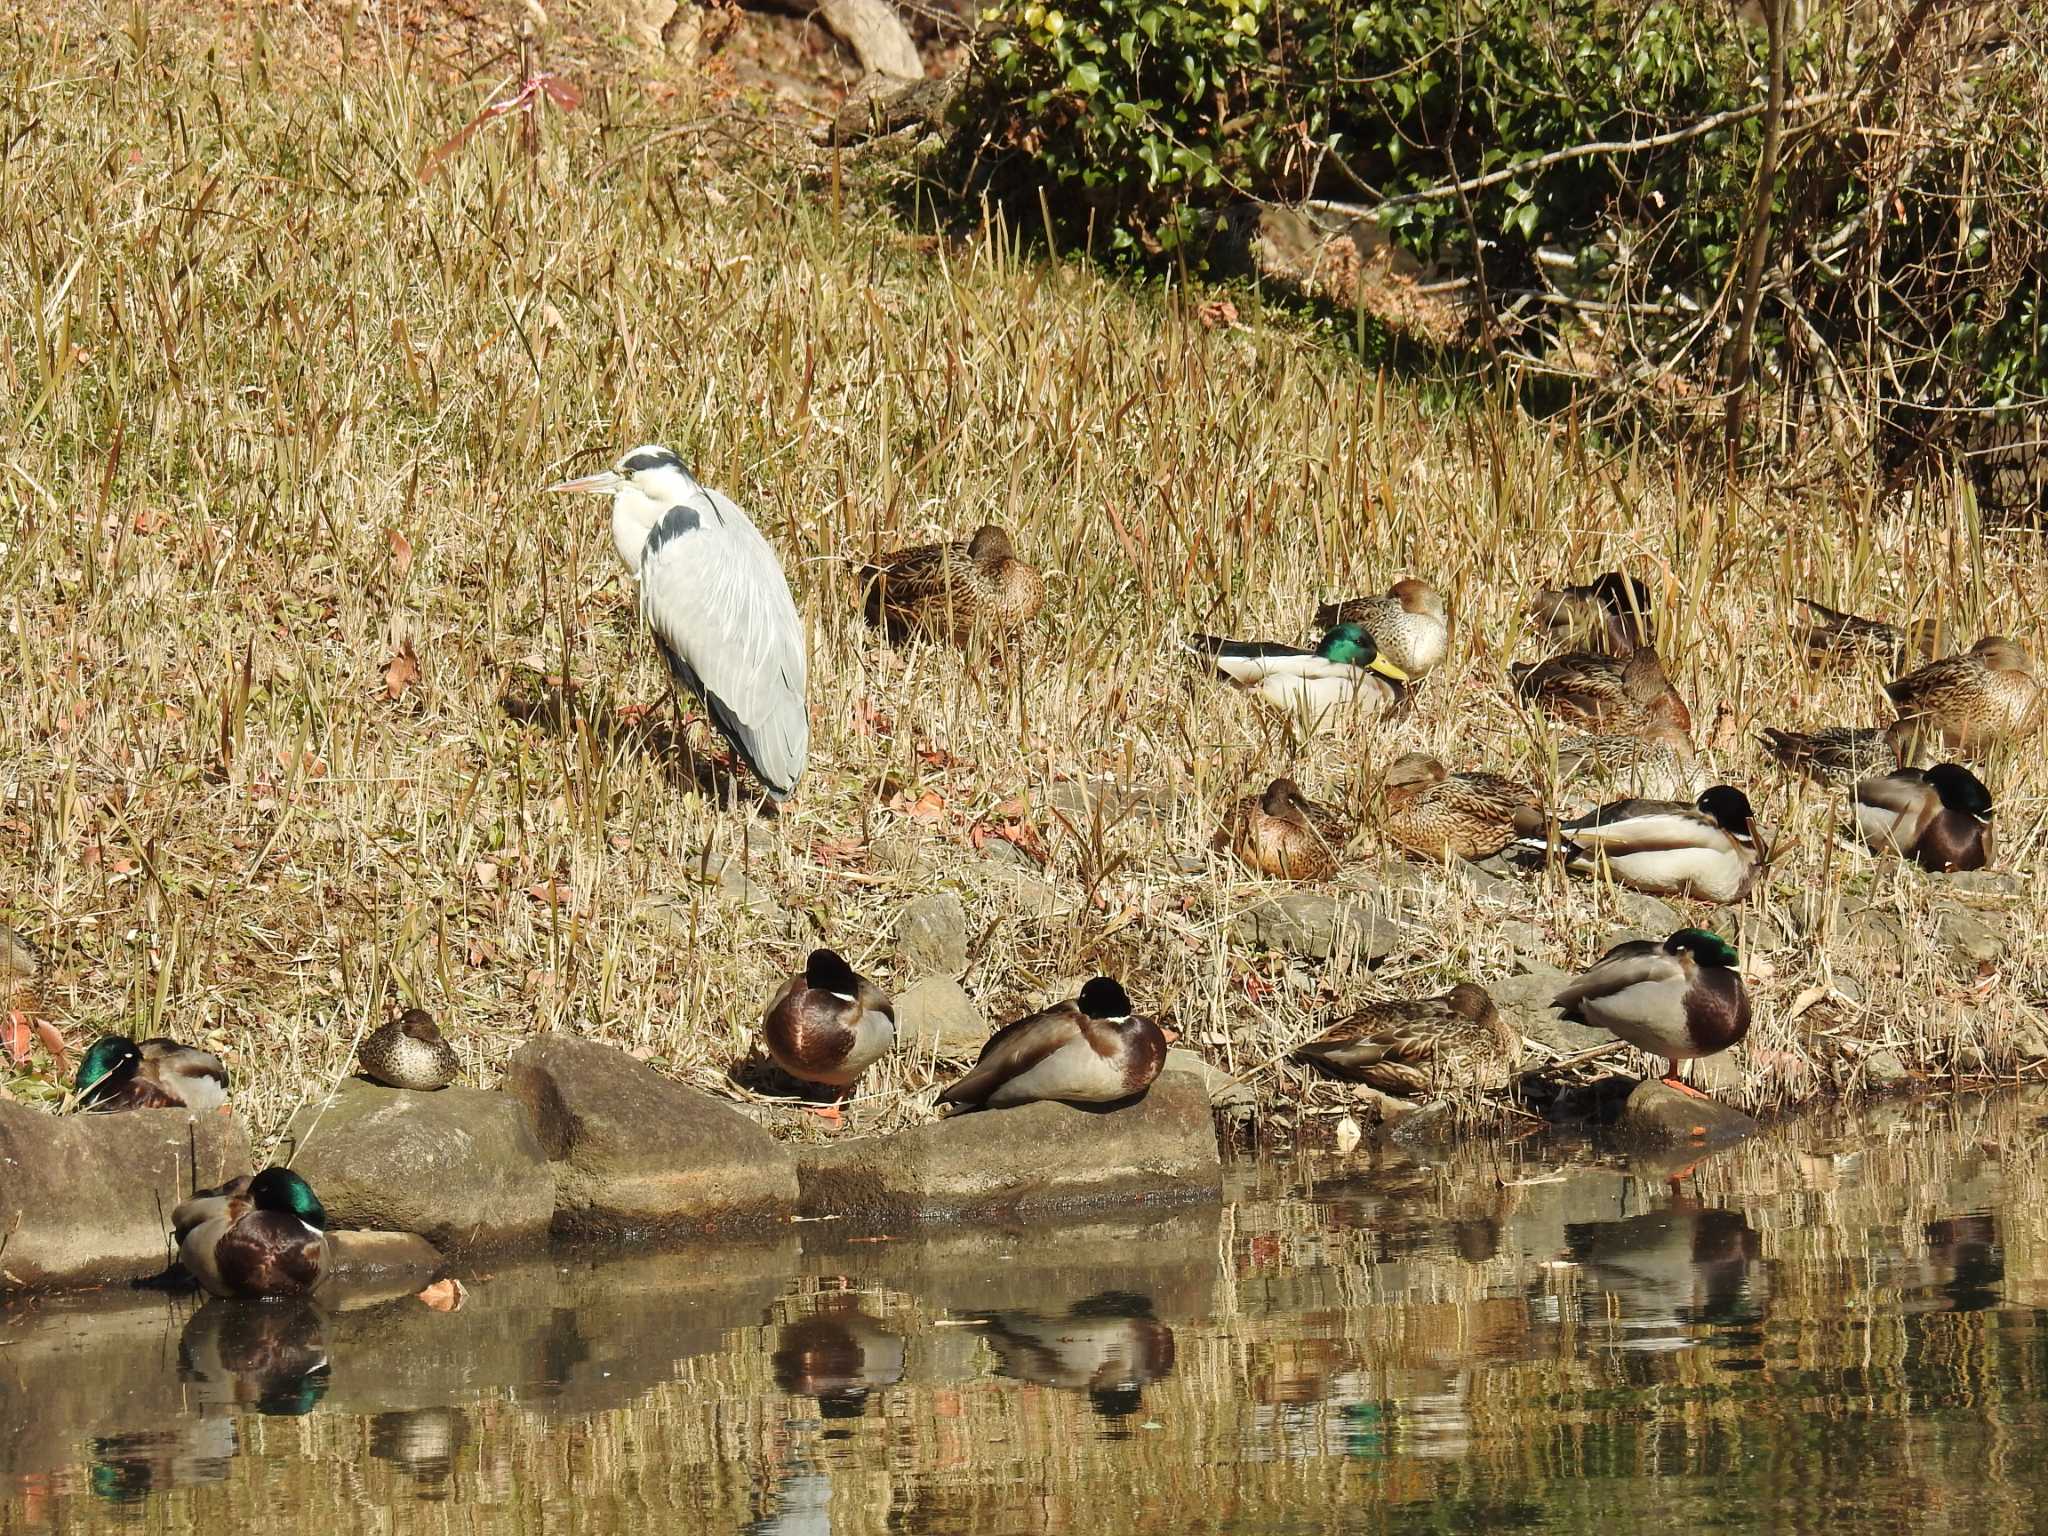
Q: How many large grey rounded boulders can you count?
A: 4